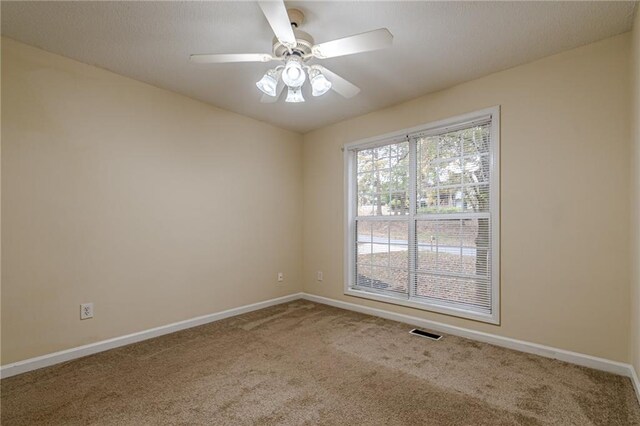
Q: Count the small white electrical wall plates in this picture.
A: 3